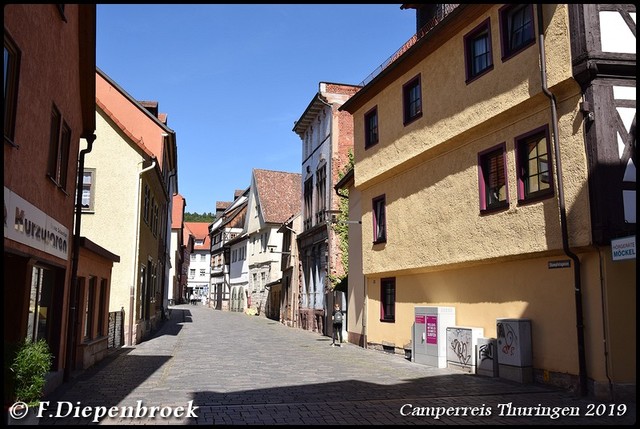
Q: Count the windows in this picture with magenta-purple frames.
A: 8